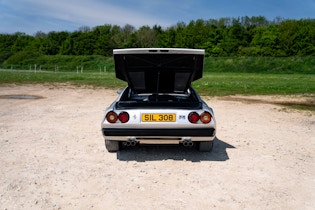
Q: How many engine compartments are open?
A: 1